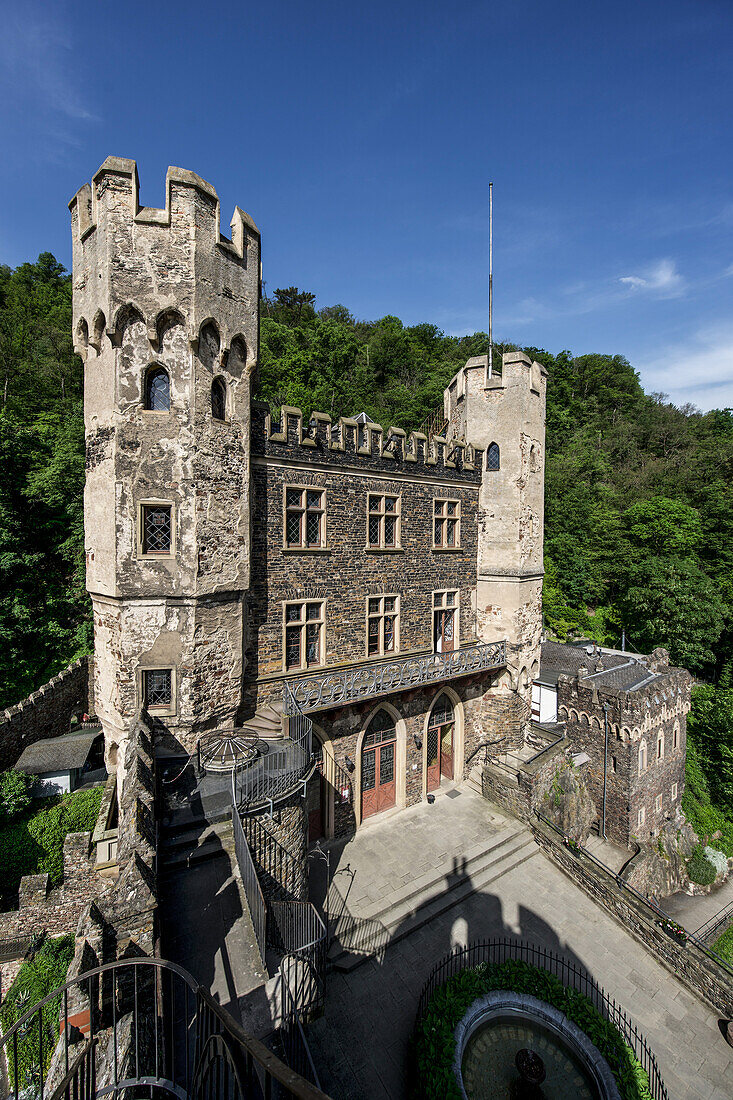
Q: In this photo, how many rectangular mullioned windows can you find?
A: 6